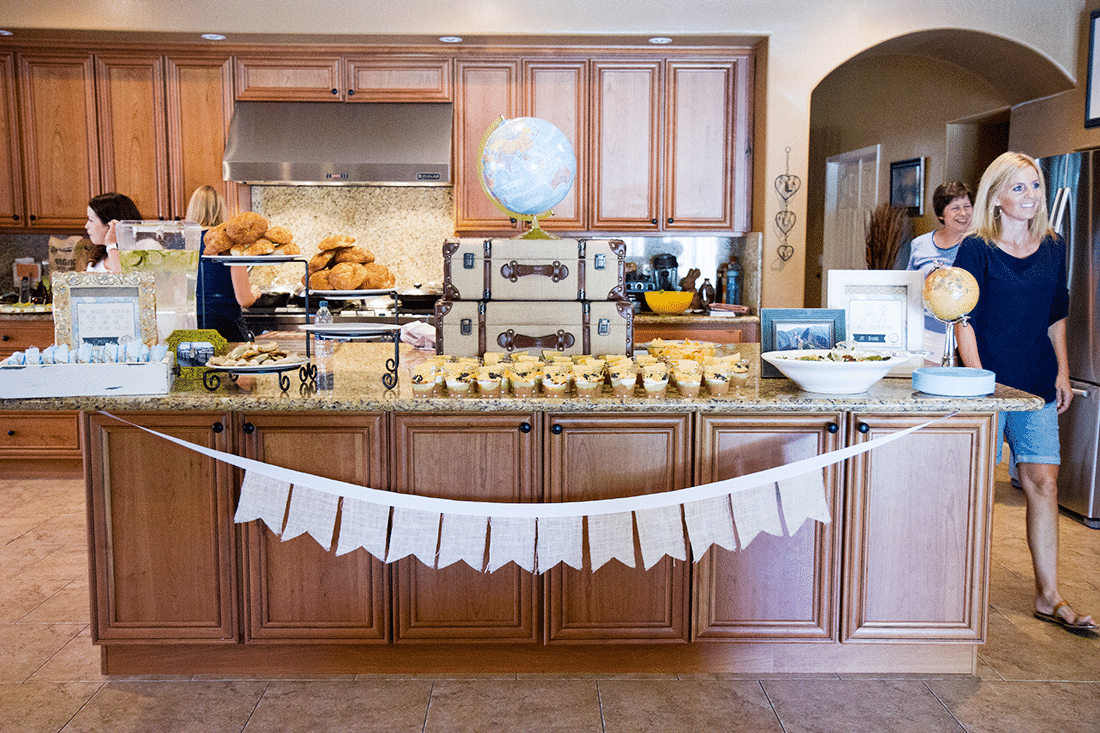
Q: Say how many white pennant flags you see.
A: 12